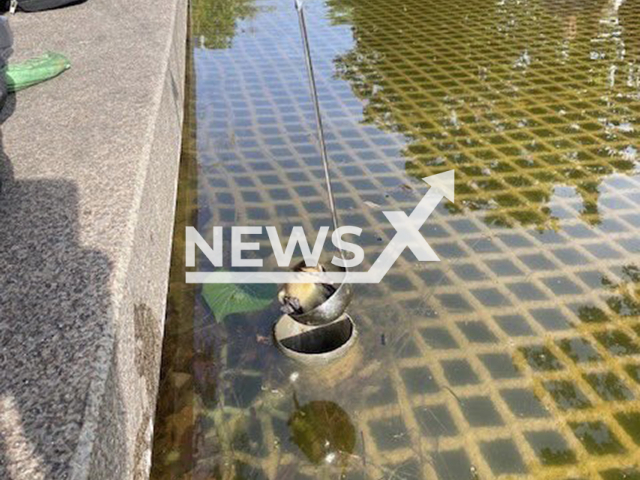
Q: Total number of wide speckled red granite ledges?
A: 1